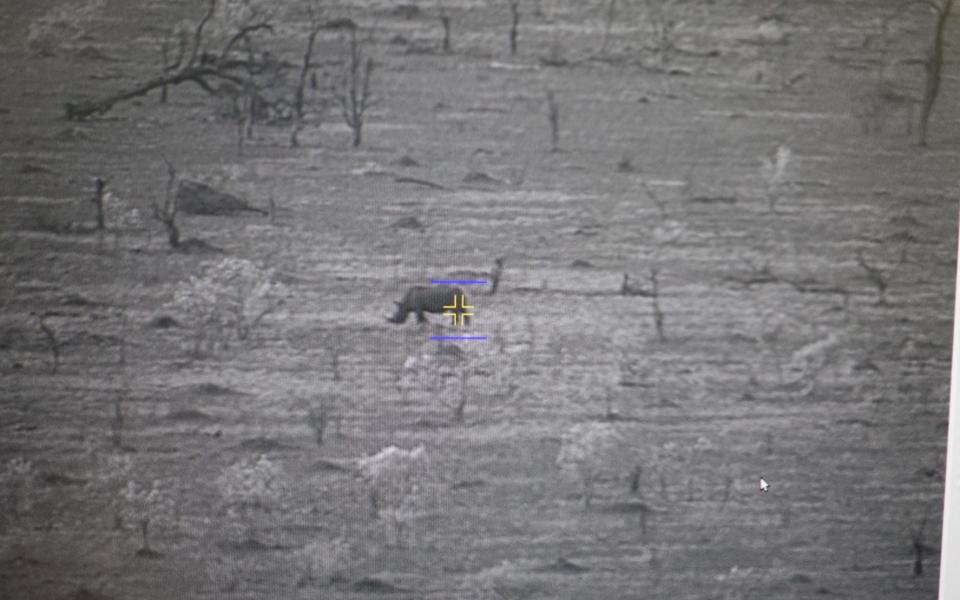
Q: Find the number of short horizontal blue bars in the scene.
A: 2